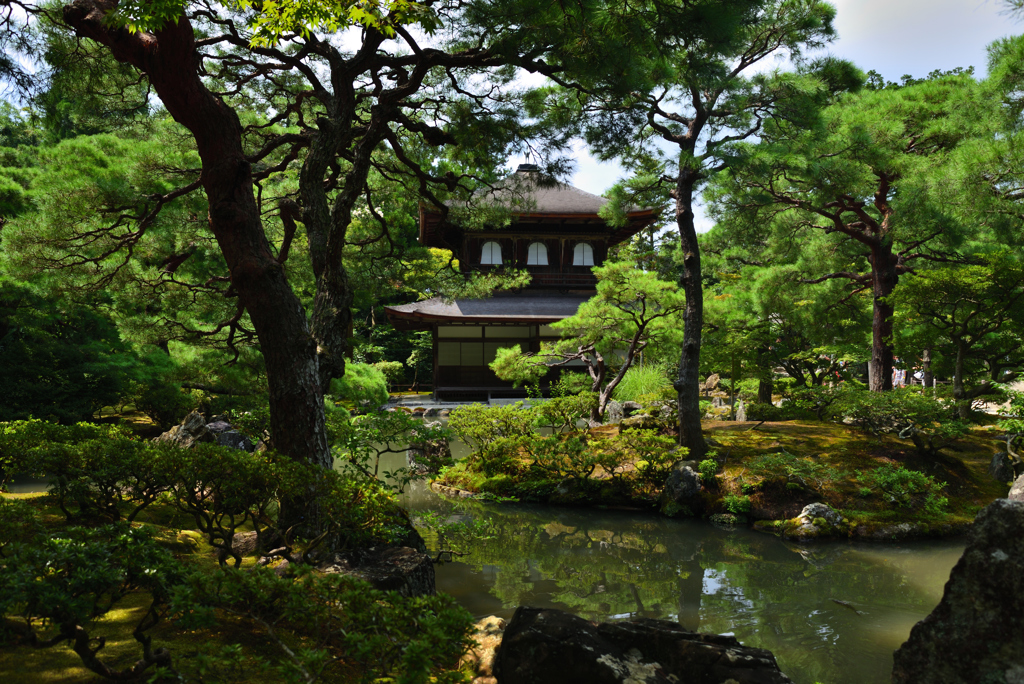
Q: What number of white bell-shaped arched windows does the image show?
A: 3